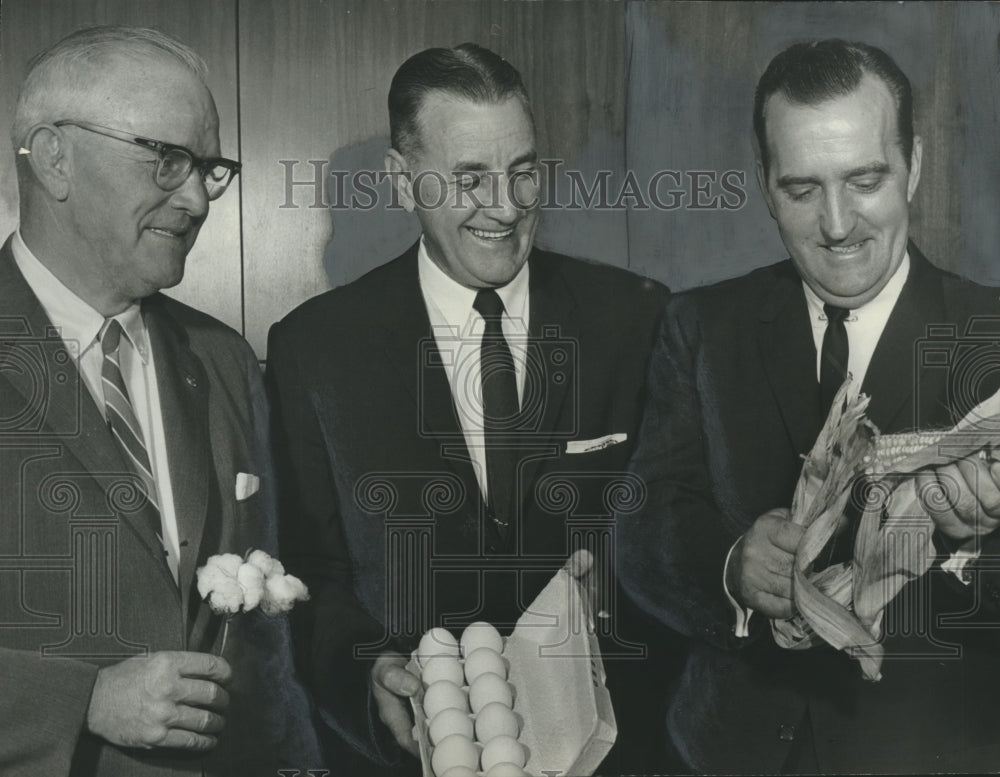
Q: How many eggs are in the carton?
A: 12